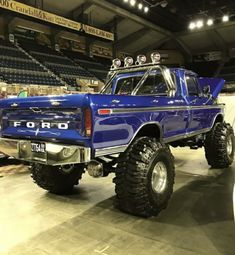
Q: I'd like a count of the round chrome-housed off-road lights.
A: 4